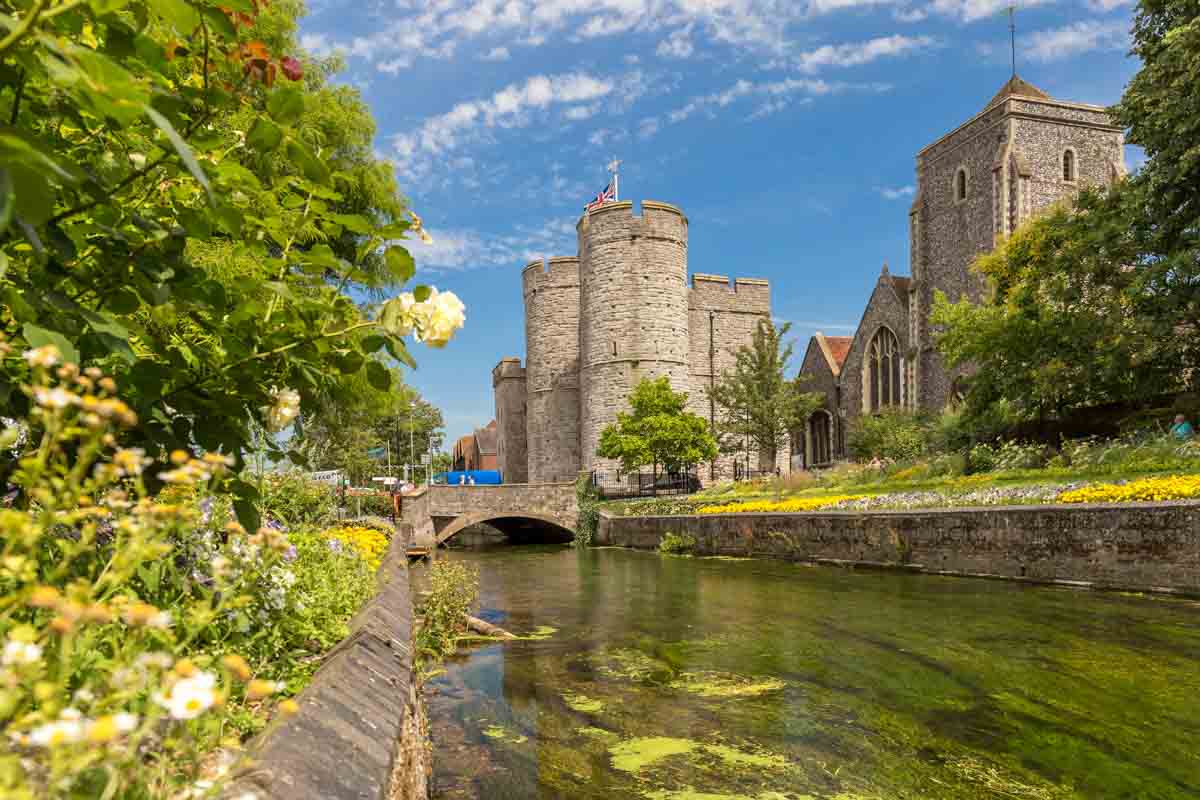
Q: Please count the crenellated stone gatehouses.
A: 1